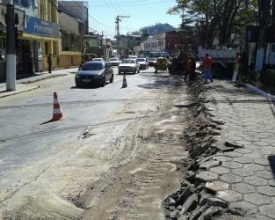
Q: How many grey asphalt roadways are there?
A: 1